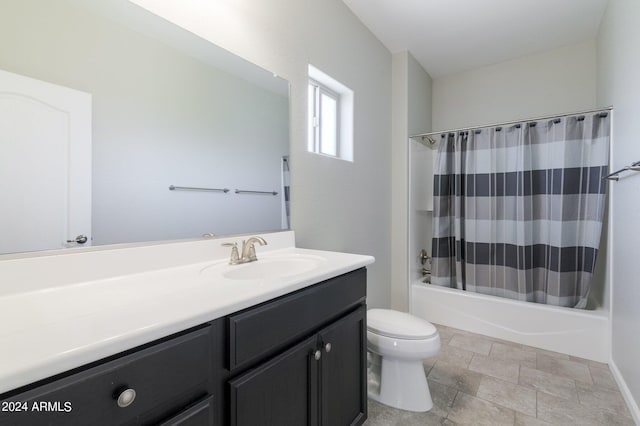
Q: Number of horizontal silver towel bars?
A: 2